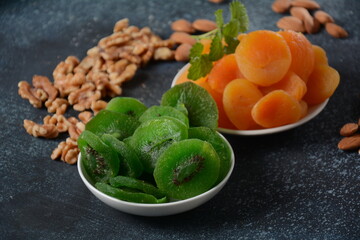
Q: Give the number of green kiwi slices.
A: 11